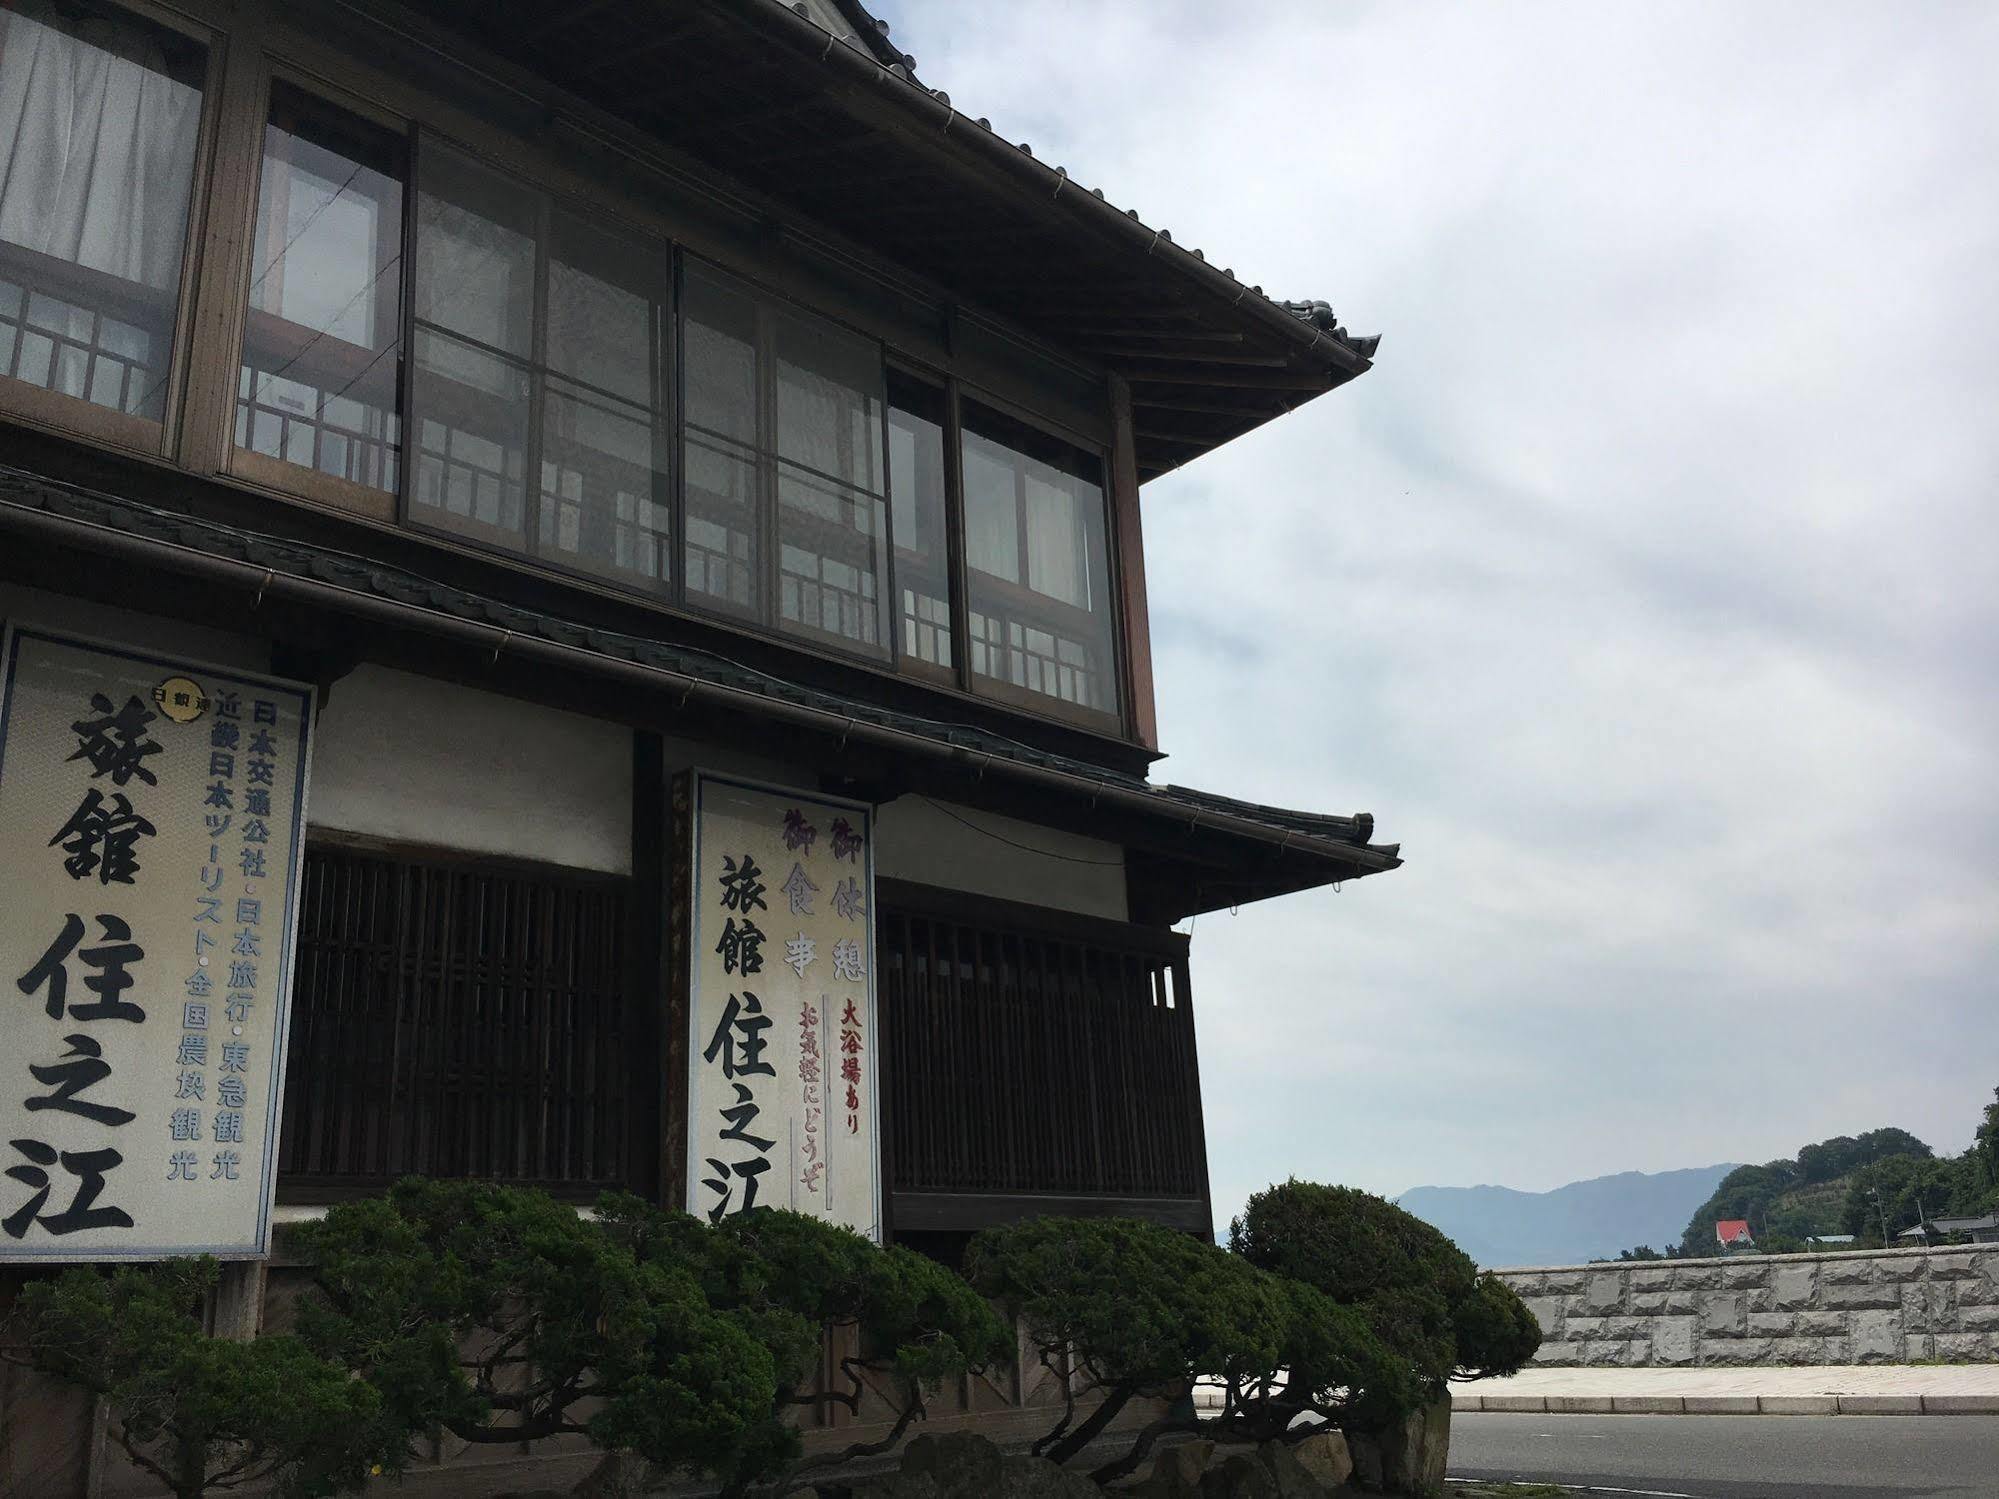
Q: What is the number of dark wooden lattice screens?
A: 2